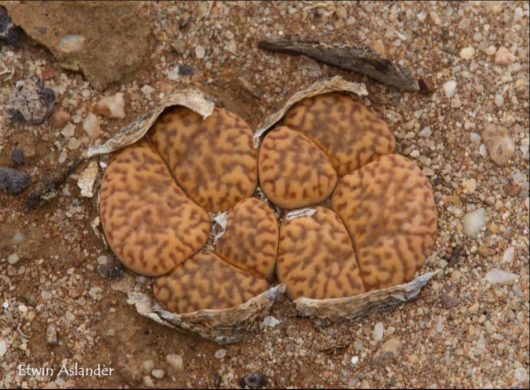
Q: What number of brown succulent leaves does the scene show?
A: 8